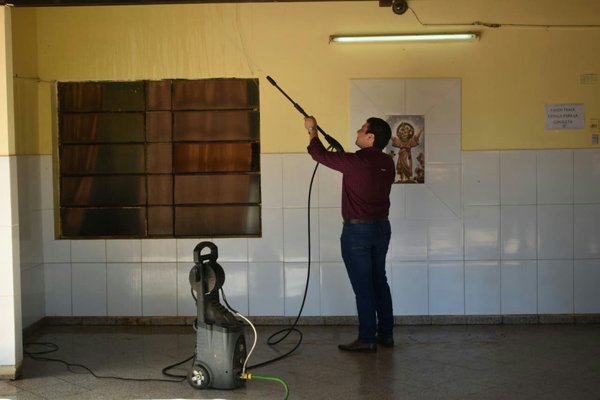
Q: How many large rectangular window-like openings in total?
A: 1